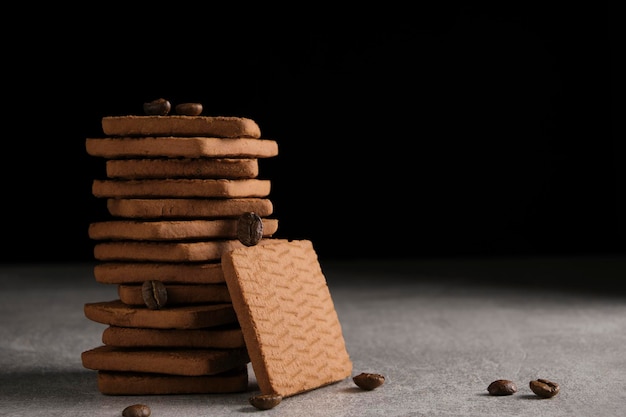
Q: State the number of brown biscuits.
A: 14